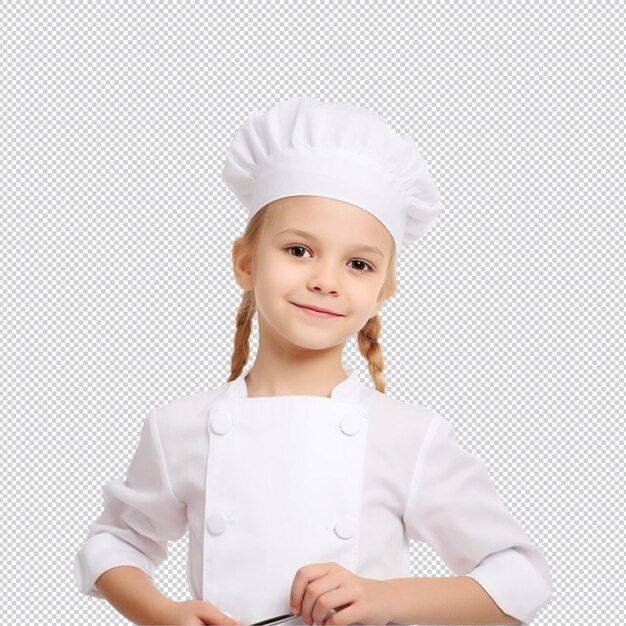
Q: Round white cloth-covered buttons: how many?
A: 4